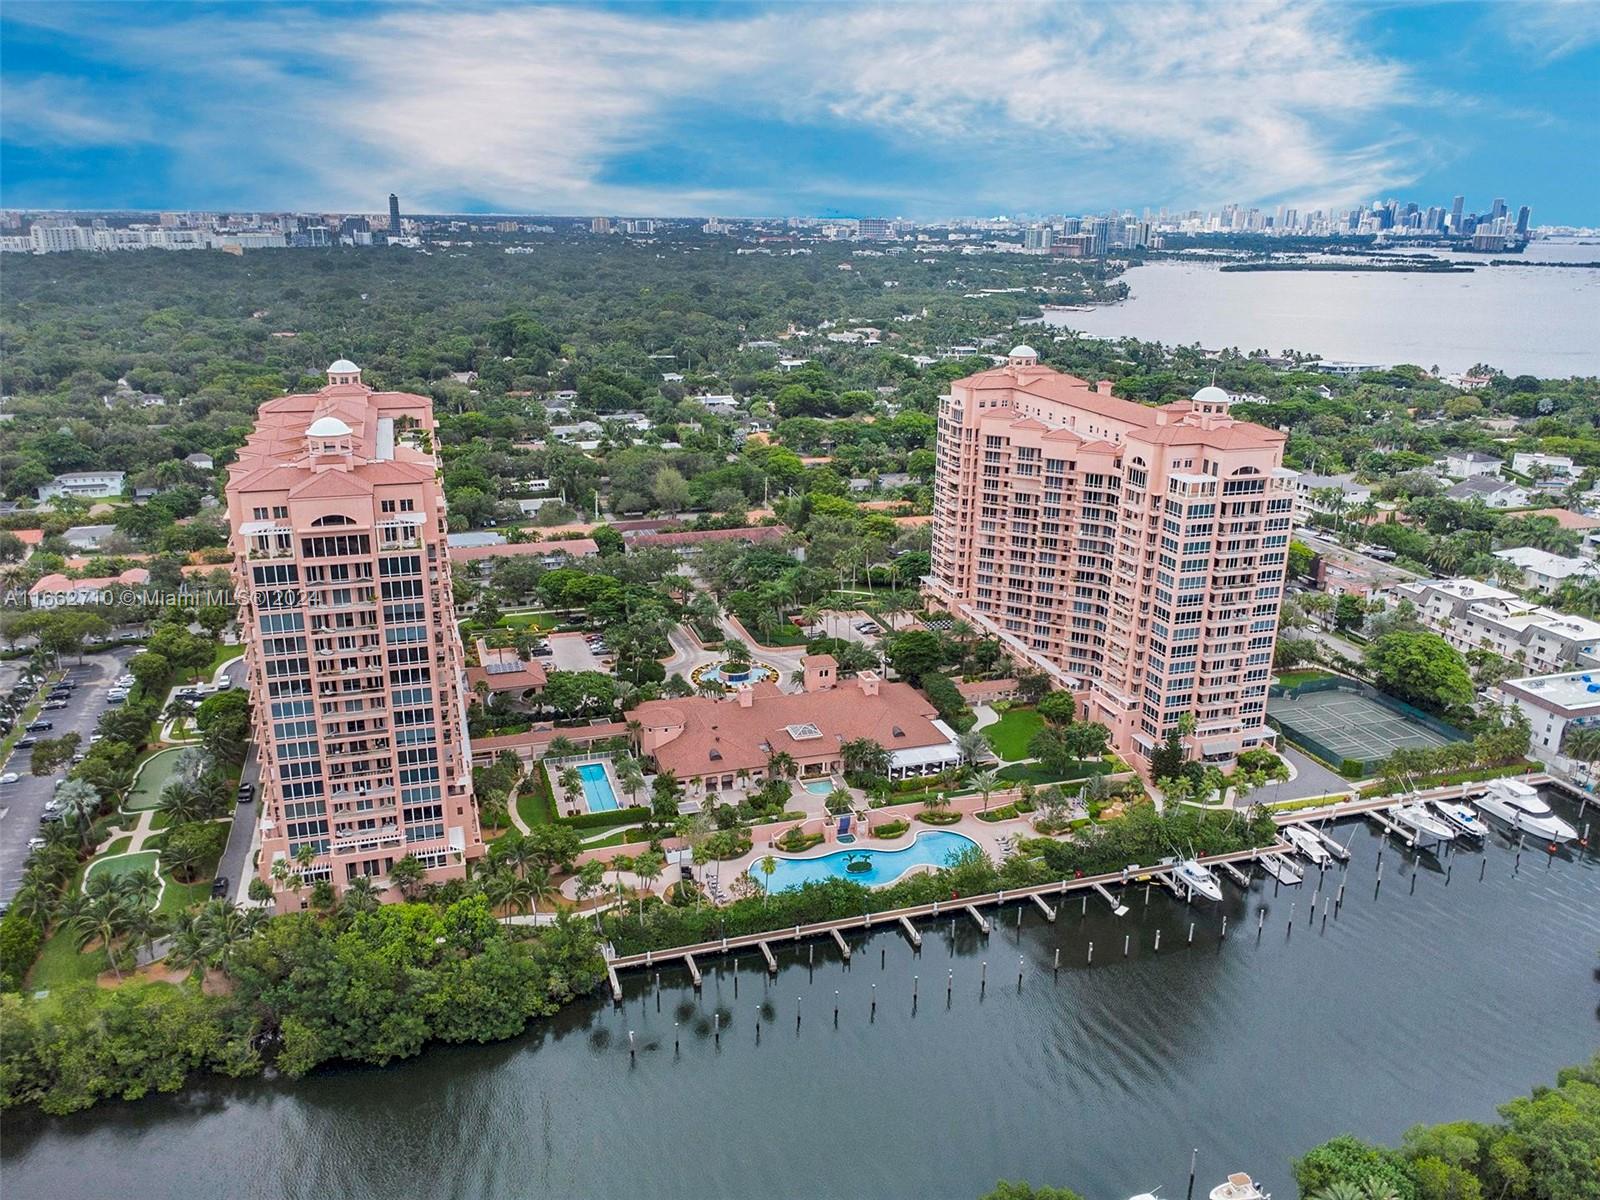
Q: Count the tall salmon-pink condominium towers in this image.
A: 2